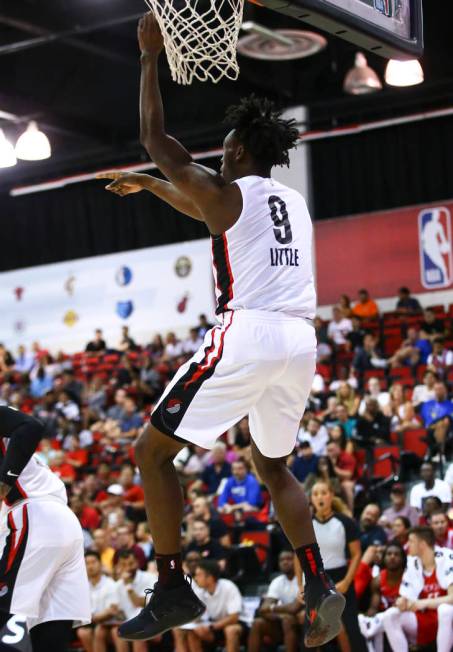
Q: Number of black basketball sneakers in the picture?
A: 2